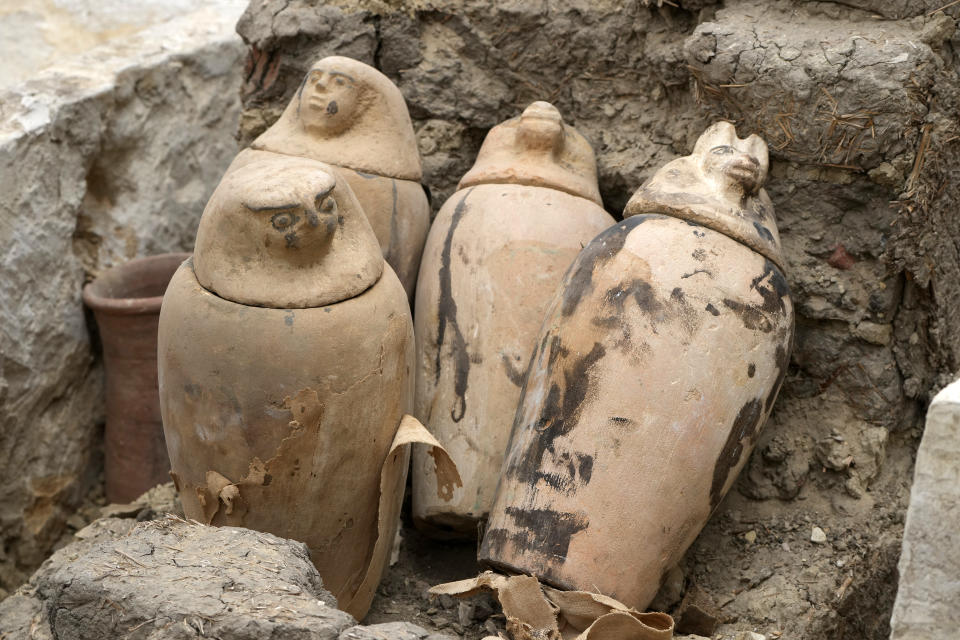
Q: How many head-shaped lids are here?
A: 4